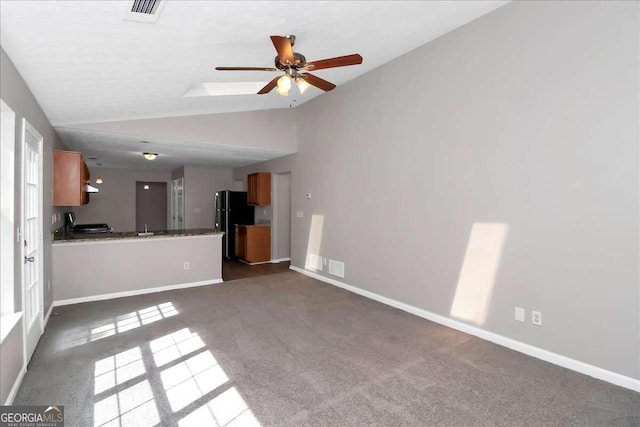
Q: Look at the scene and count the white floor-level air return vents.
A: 2